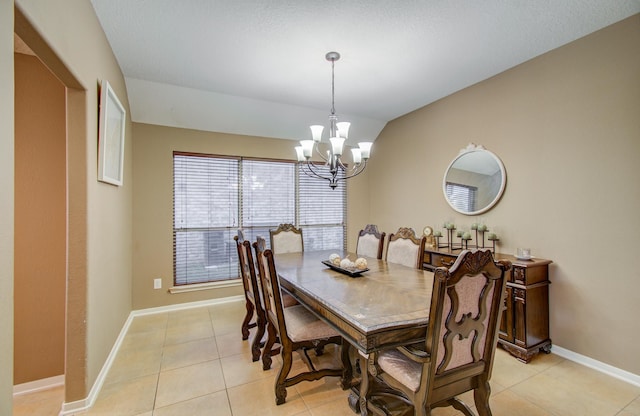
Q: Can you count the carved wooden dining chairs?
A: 6